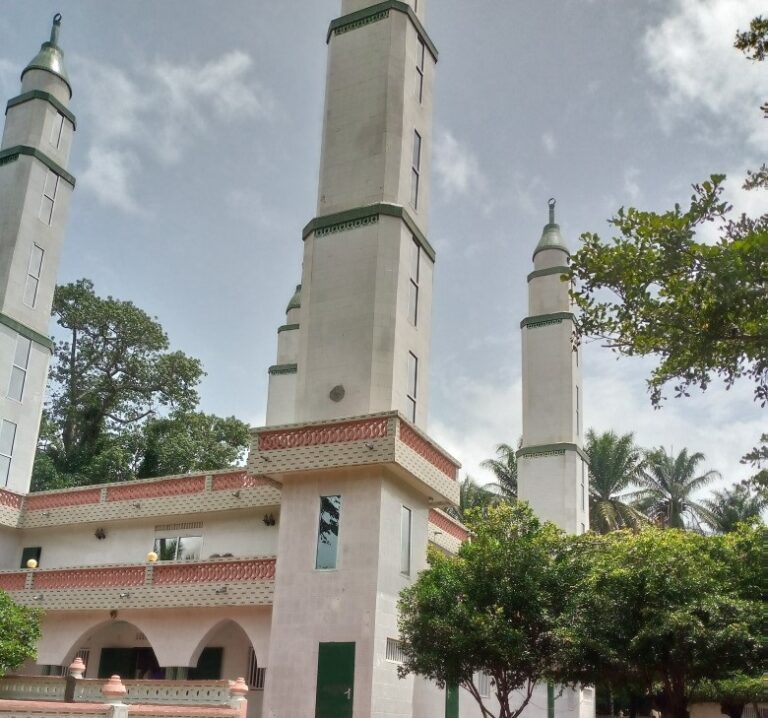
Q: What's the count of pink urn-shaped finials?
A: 3